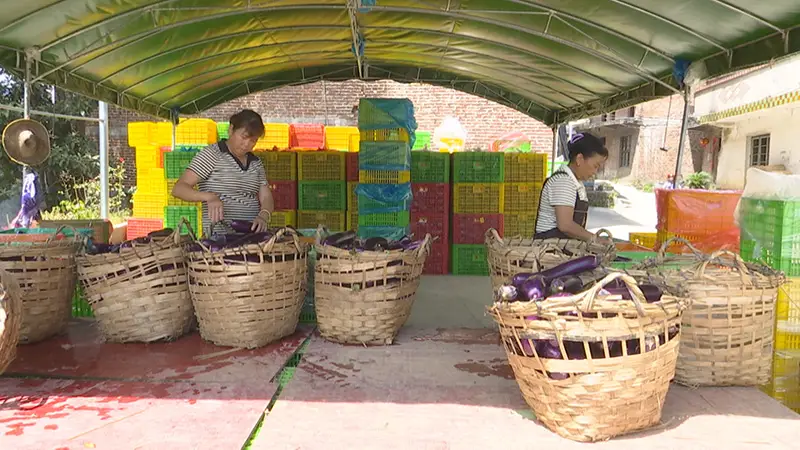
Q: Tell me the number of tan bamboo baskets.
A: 8